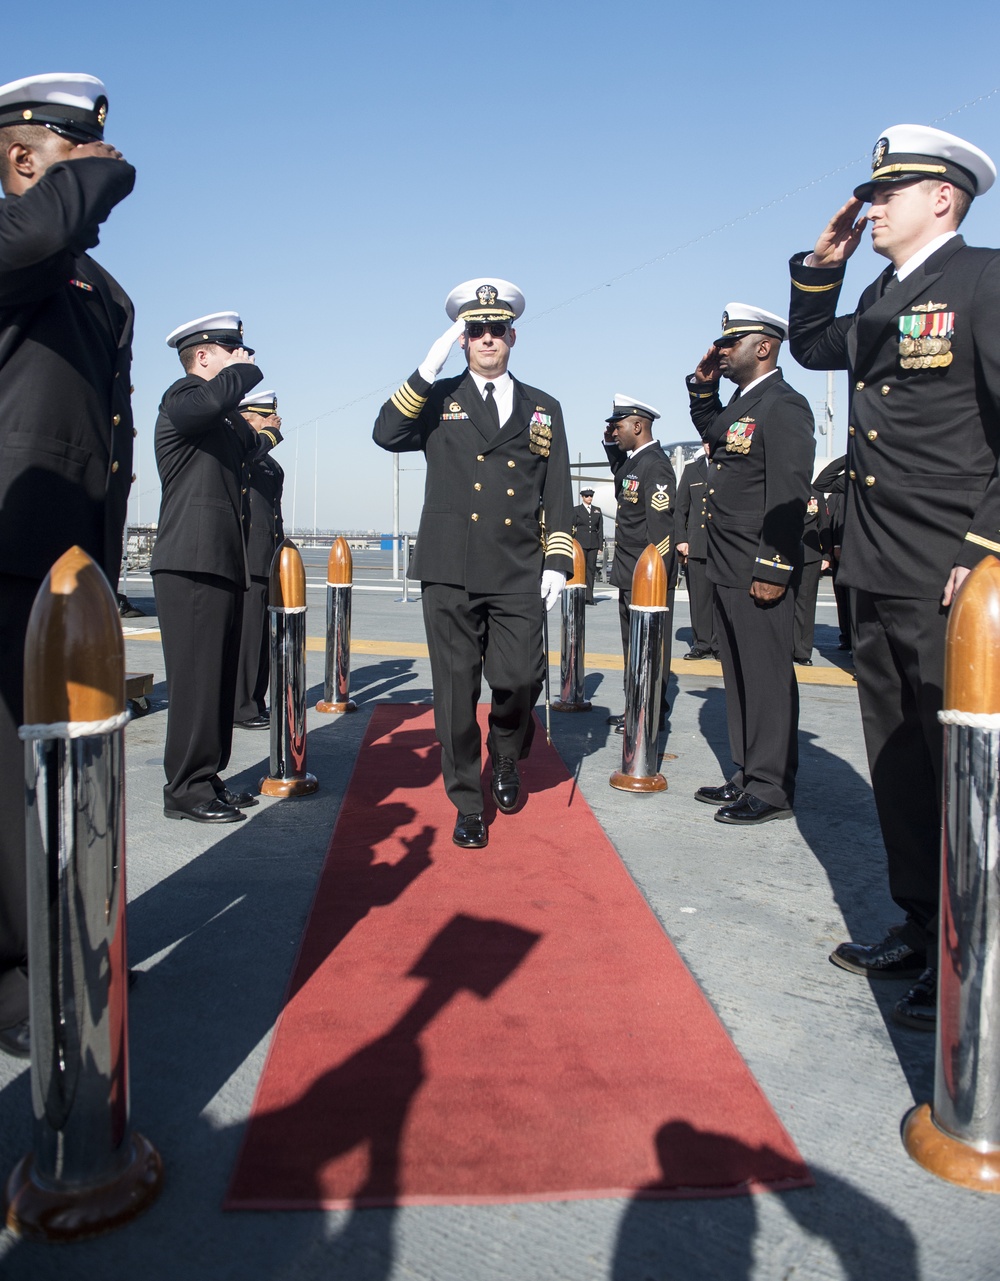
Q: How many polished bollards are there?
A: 6